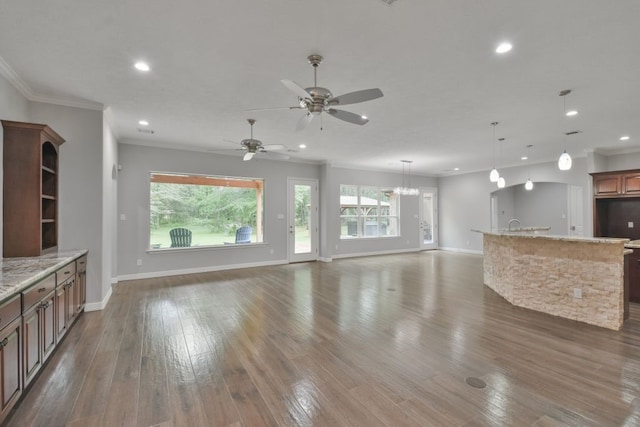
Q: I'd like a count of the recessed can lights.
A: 9